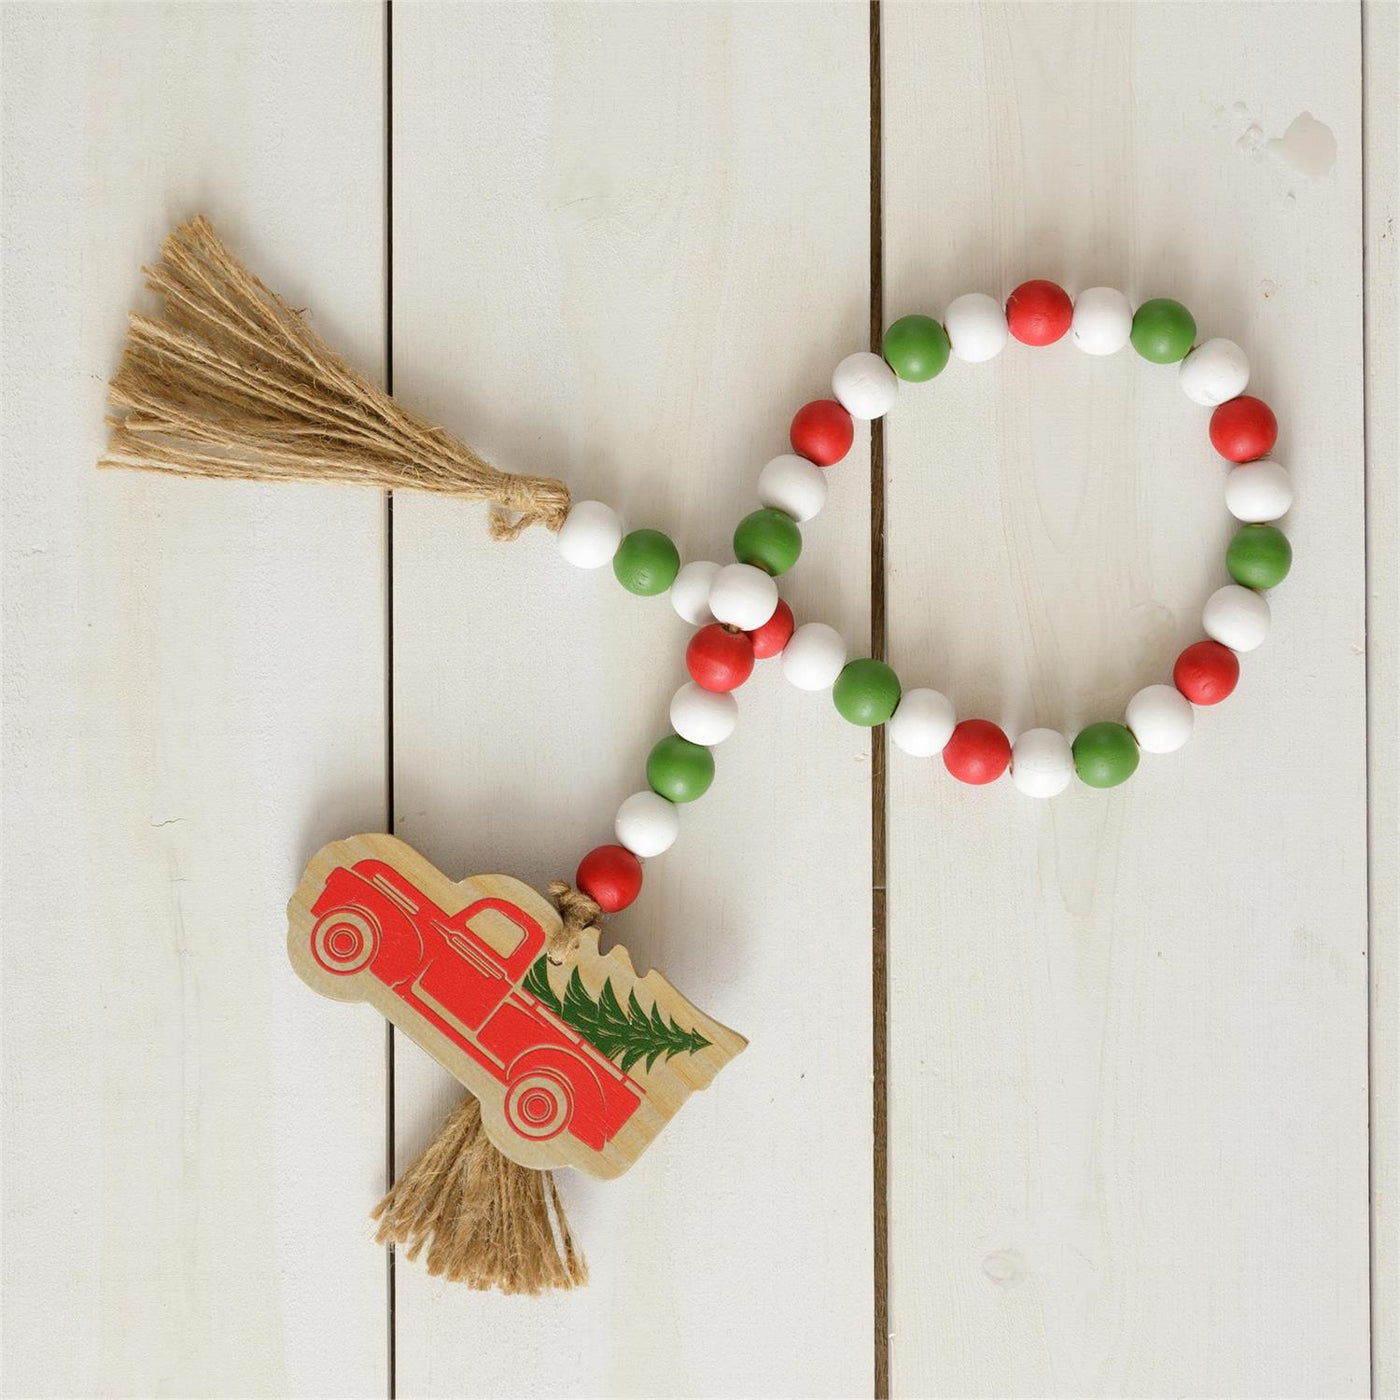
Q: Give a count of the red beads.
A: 8